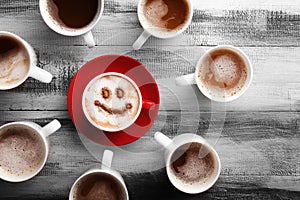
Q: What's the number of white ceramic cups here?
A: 7